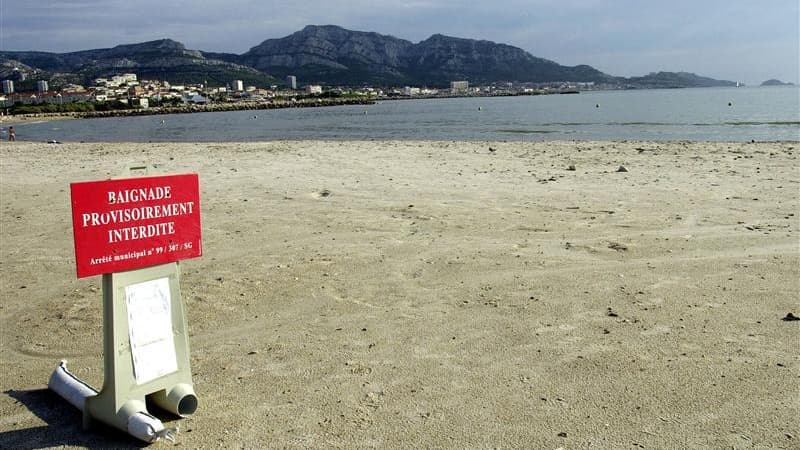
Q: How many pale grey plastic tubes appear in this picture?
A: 2